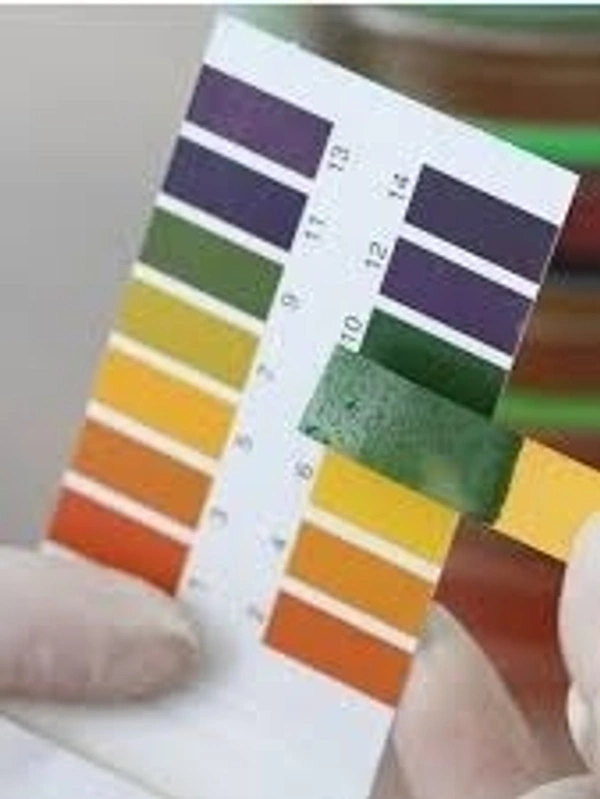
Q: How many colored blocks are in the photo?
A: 13